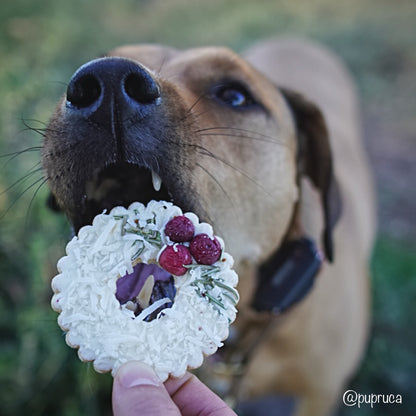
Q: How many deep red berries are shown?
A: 3